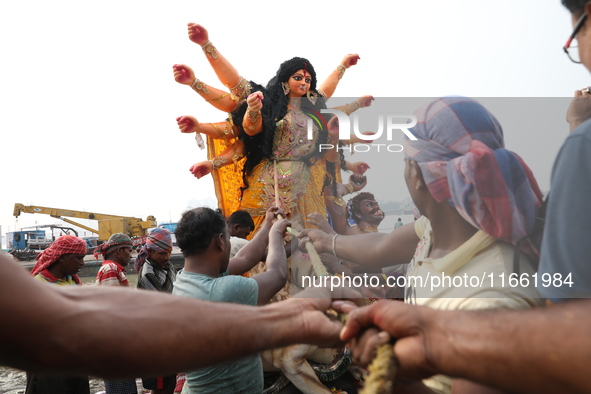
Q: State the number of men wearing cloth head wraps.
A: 4